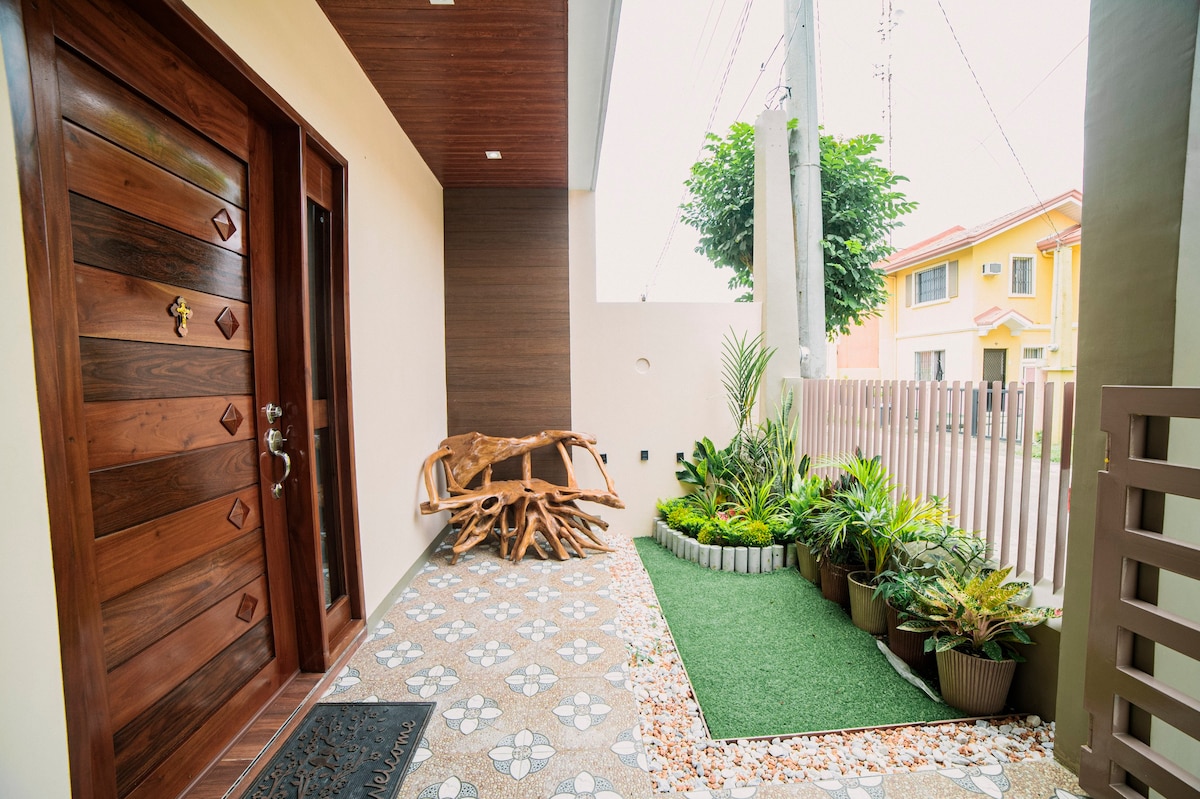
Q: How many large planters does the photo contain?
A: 5